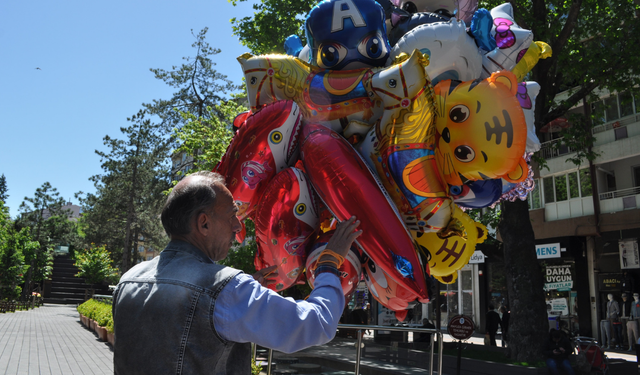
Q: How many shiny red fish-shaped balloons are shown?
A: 2